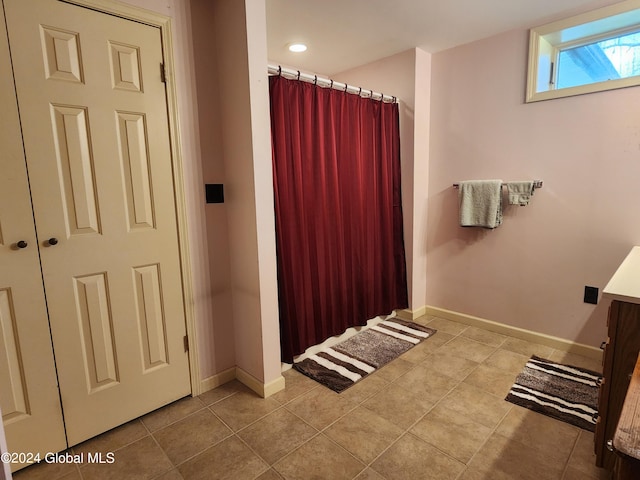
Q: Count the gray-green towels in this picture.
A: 2